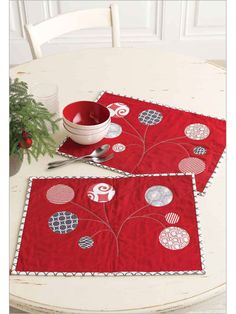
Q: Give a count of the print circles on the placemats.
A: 14